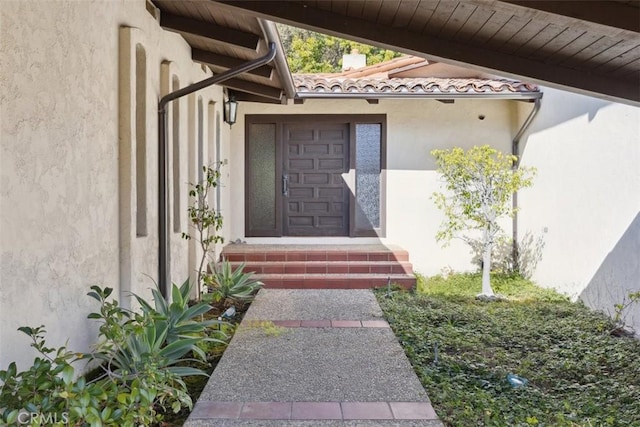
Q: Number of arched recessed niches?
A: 4